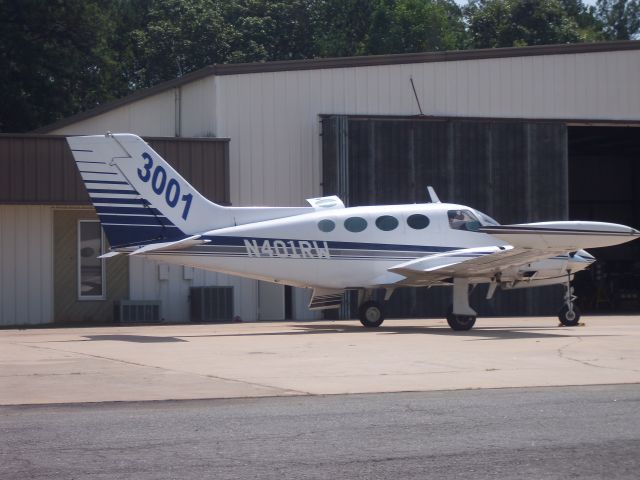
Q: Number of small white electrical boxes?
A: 2